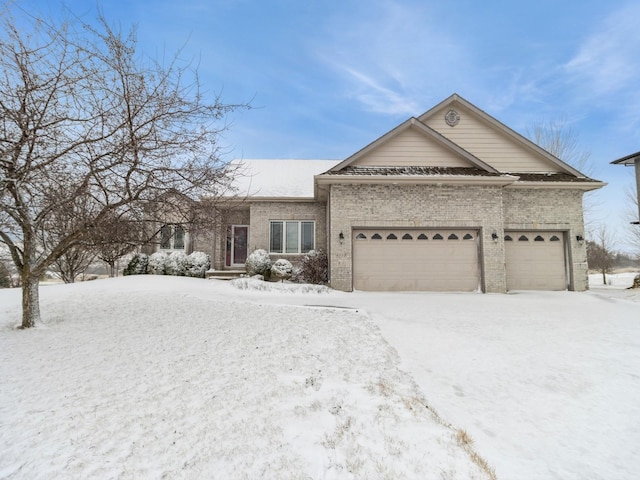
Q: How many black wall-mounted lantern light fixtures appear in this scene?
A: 3